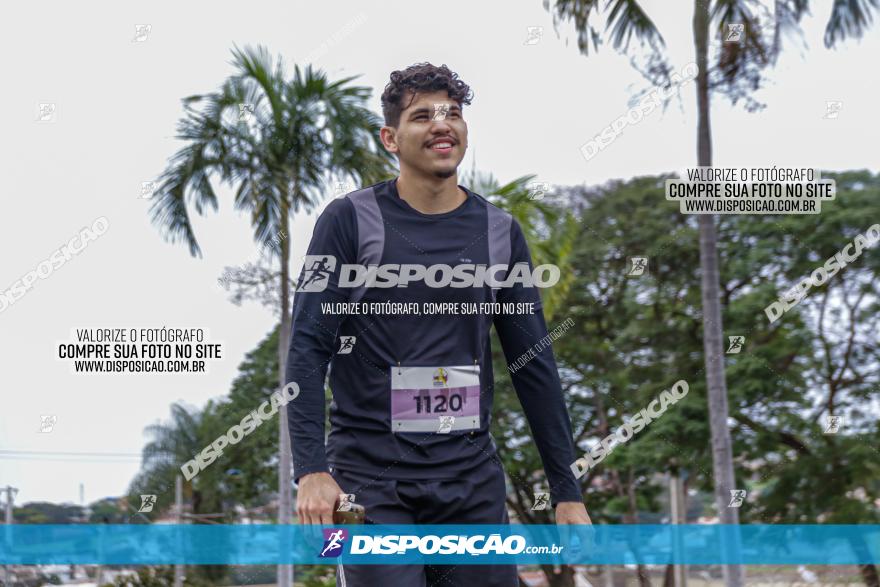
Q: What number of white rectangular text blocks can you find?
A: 2